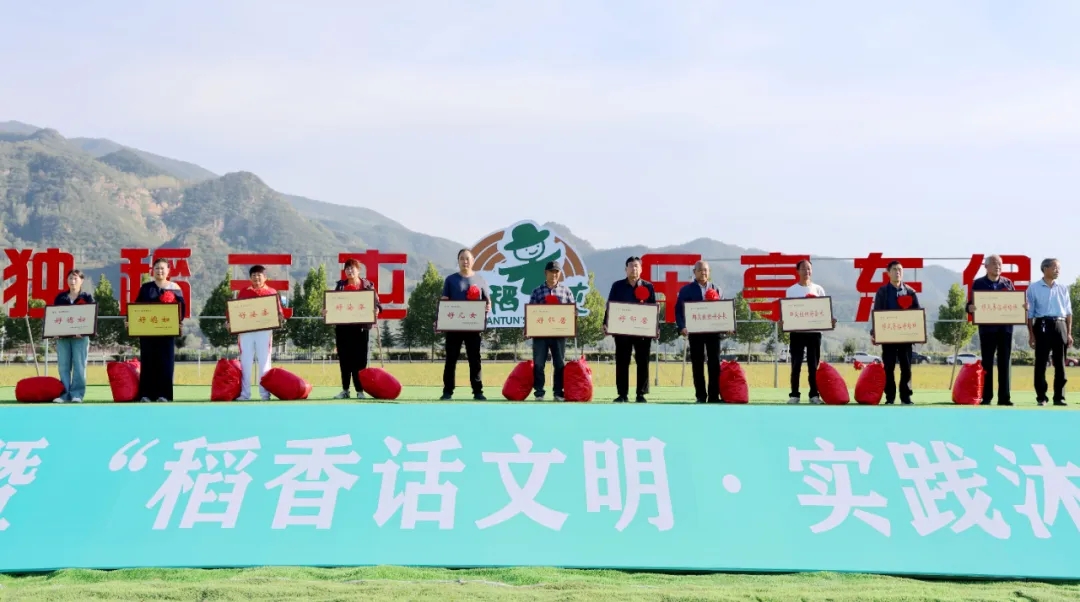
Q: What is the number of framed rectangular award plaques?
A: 11